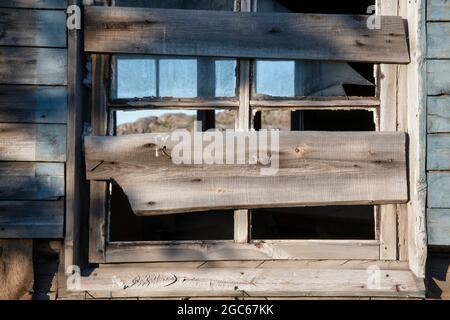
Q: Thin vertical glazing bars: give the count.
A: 1